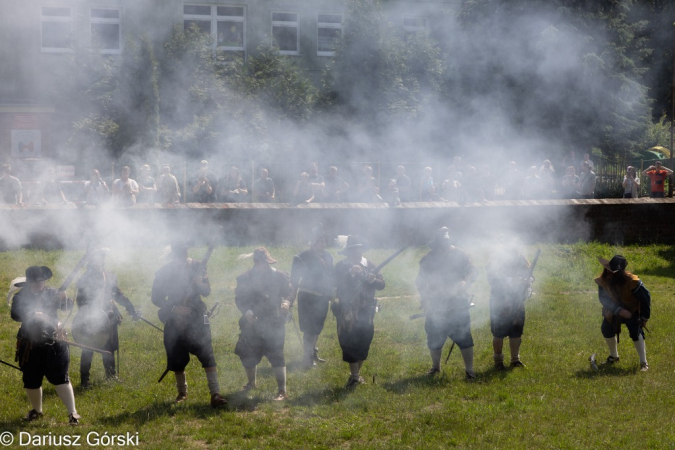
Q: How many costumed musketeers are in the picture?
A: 9